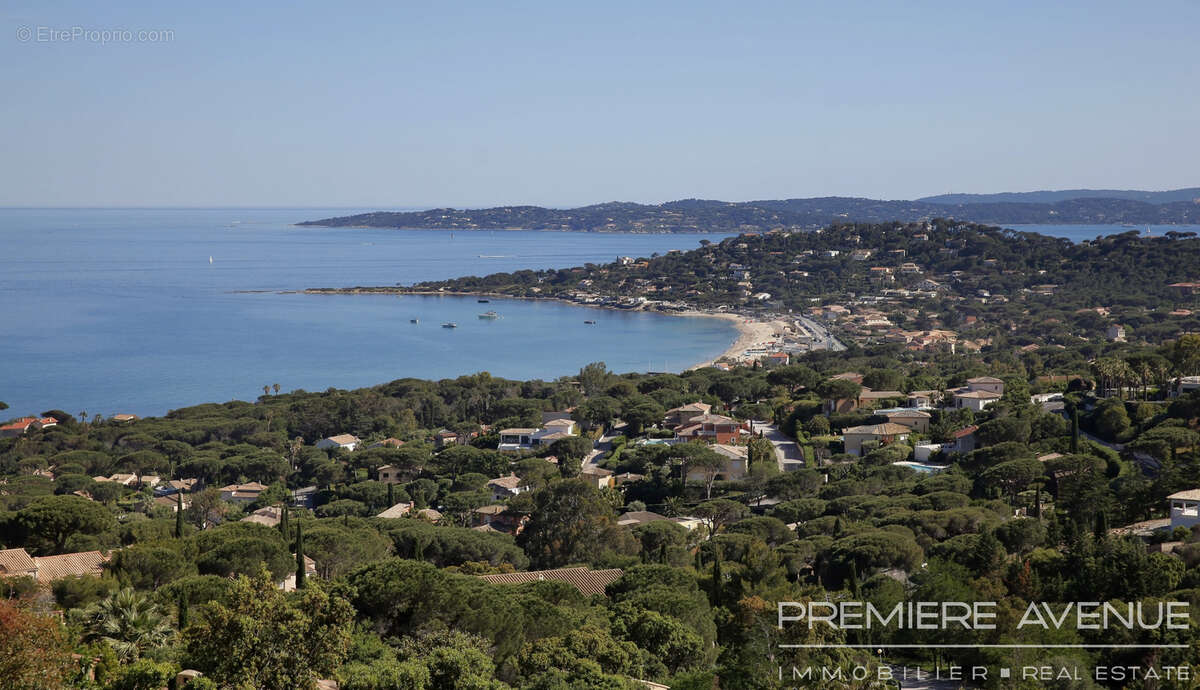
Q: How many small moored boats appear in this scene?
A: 5